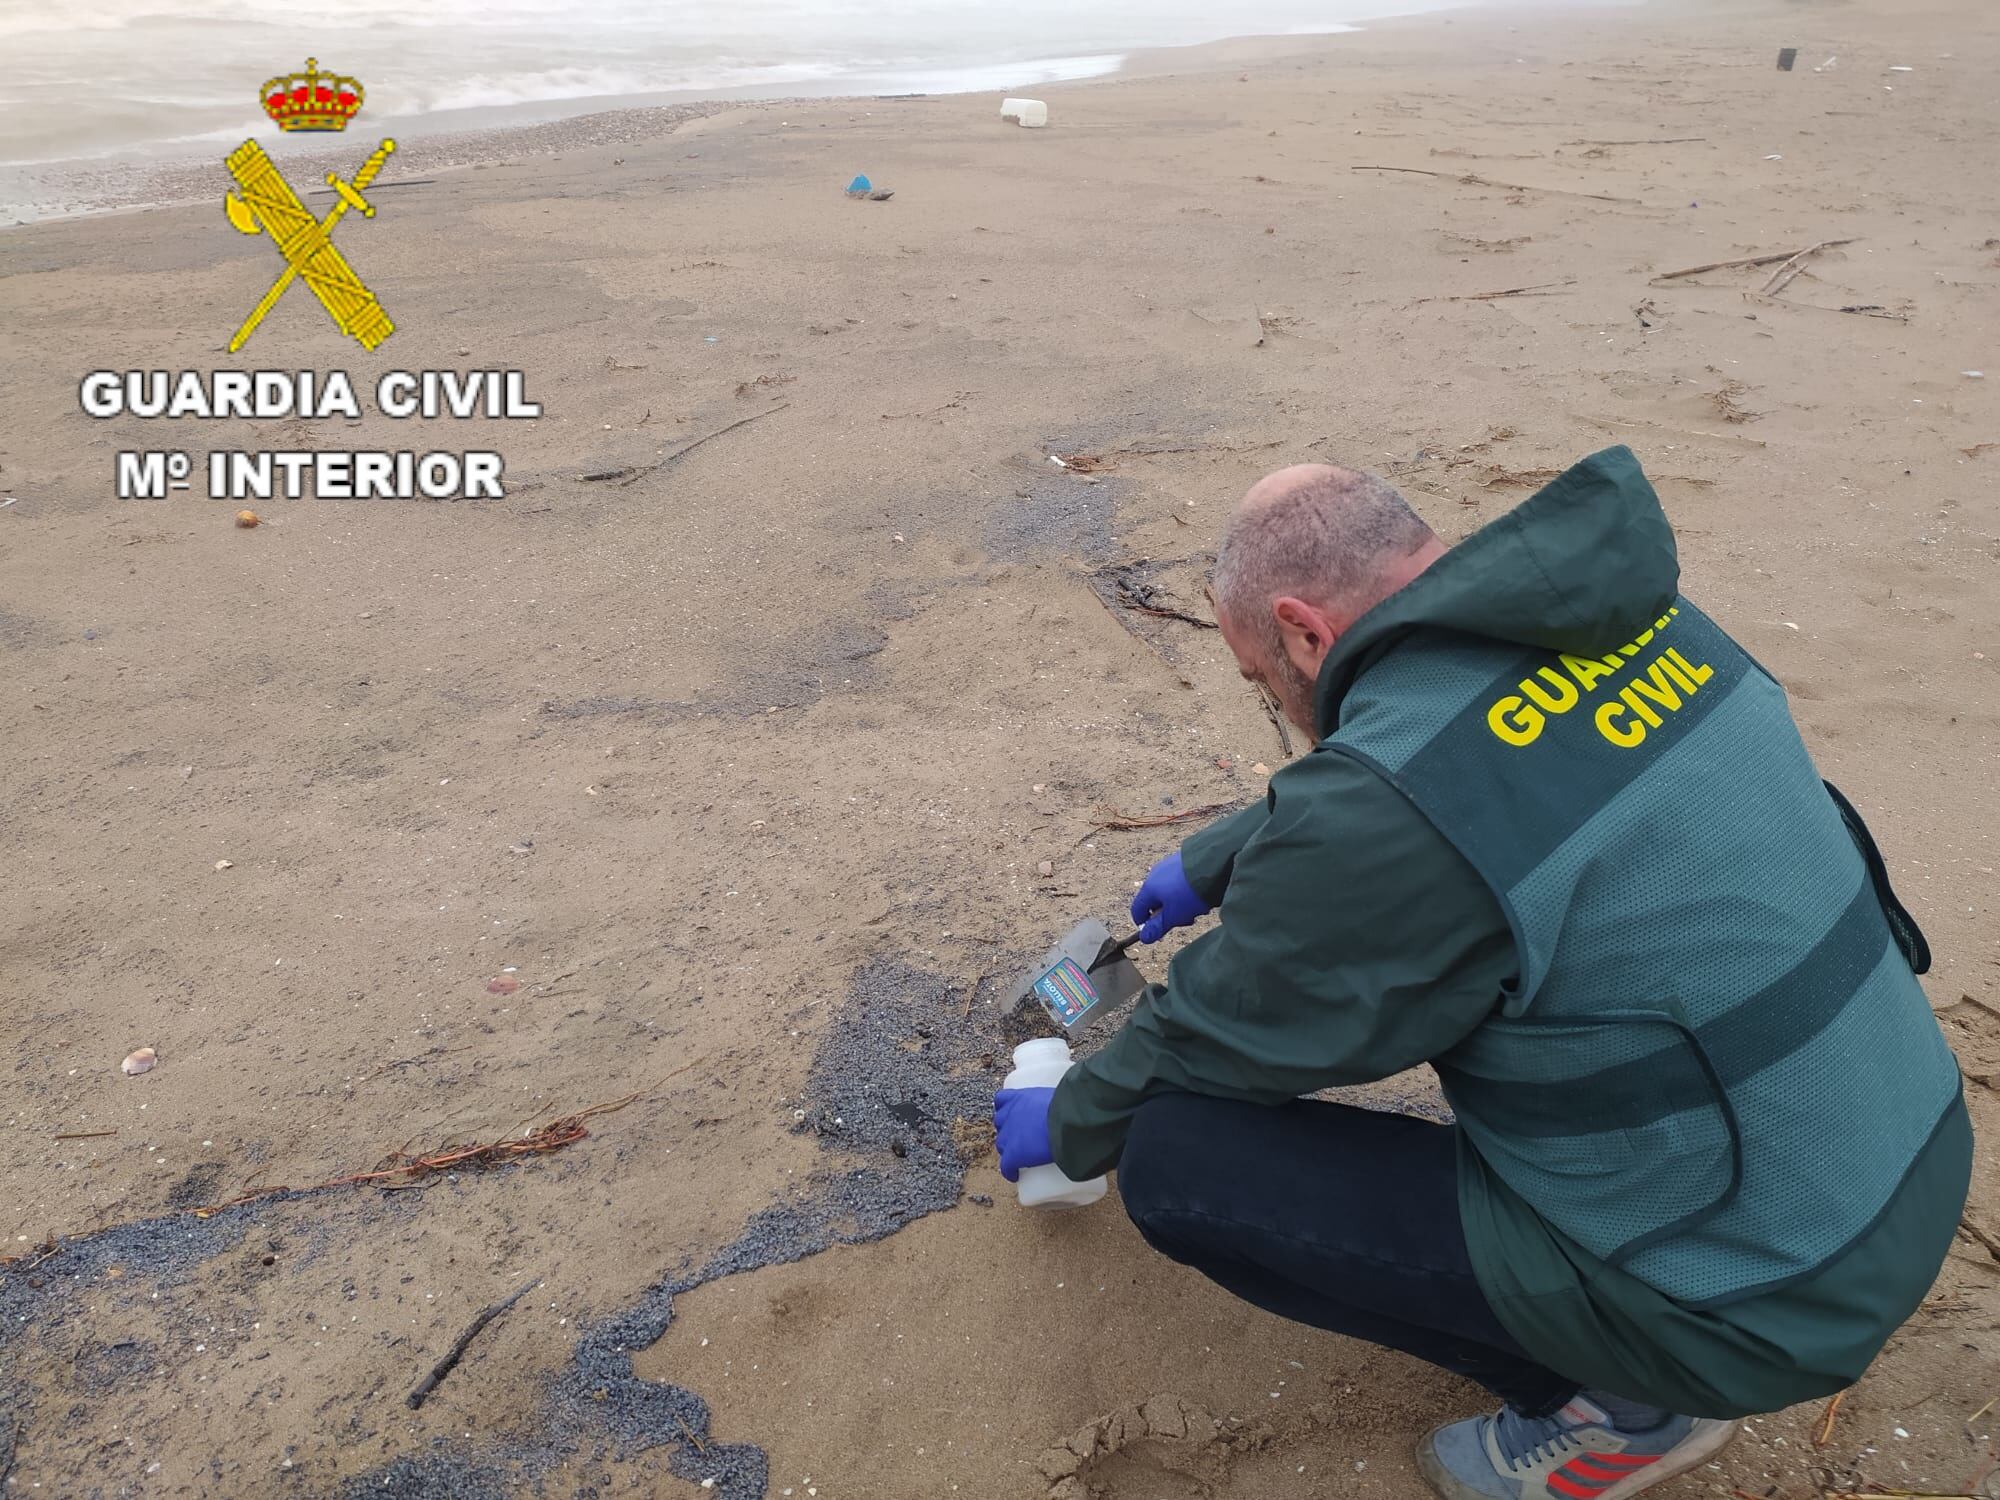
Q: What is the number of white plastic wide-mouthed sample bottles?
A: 1